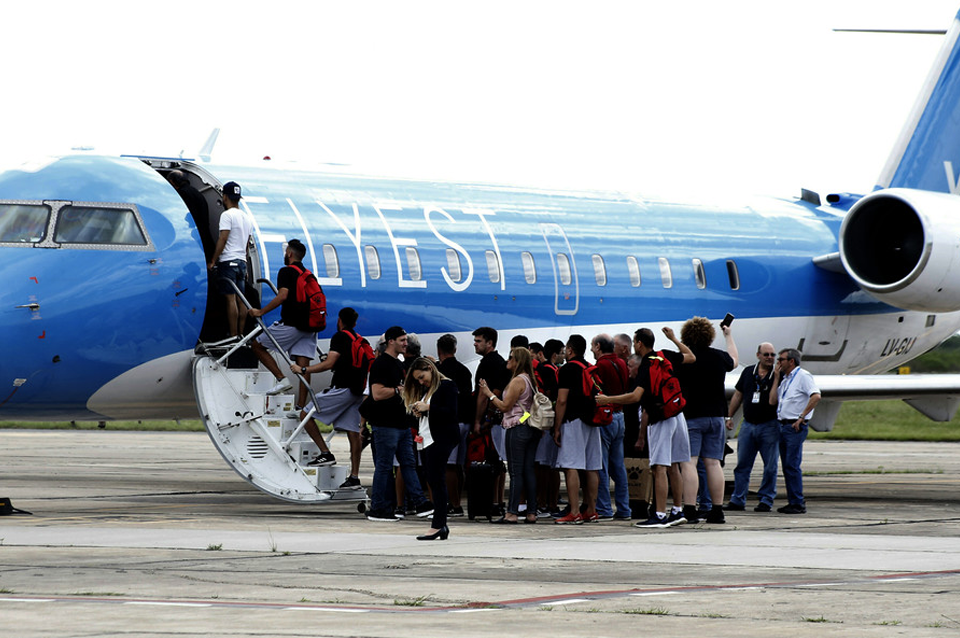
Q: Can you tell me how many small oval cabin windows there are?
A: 12